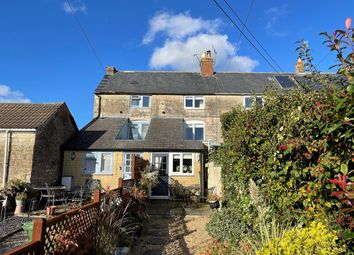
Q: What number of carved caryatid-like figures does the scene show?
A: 0